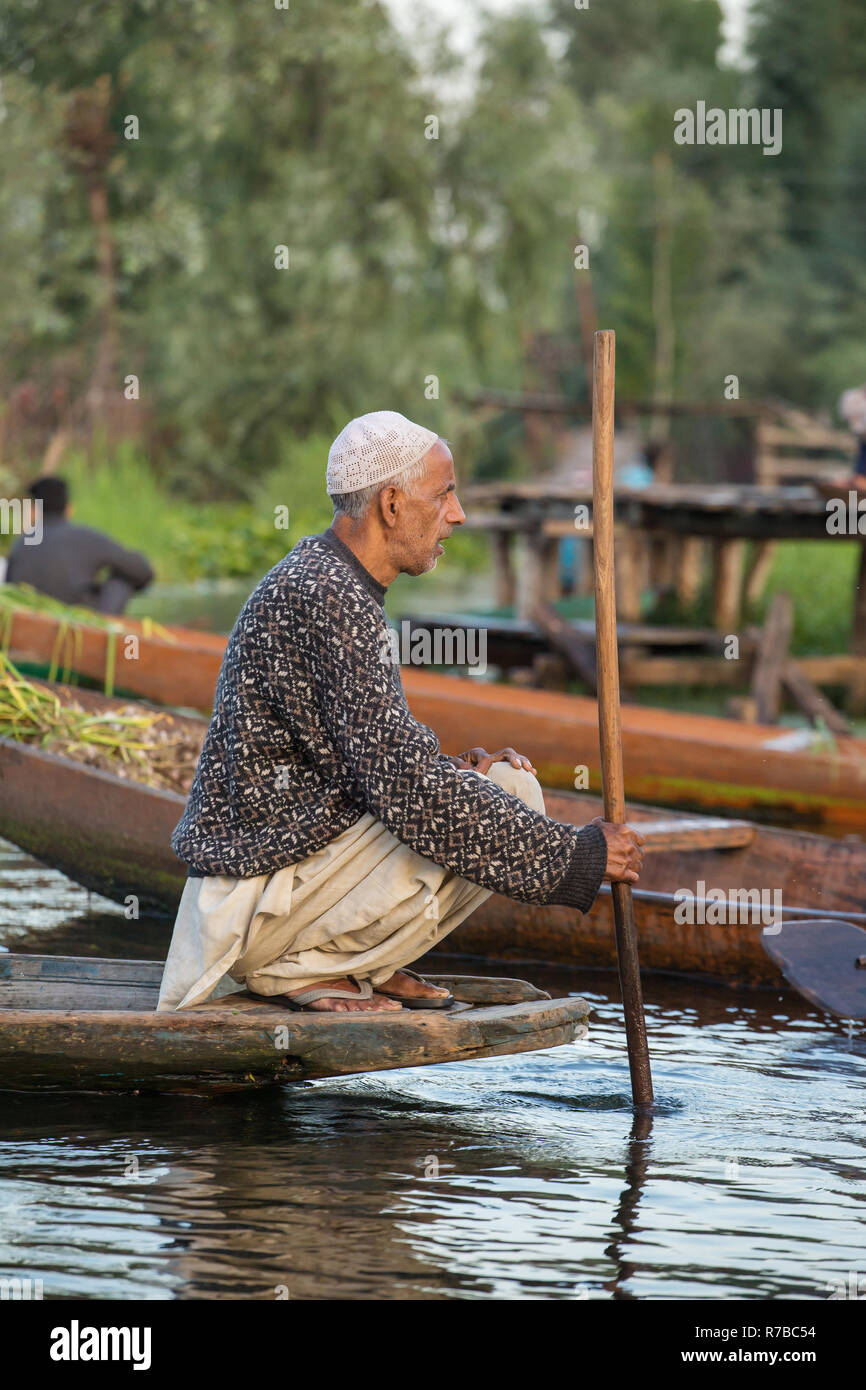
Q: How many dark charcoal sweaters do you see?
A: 1